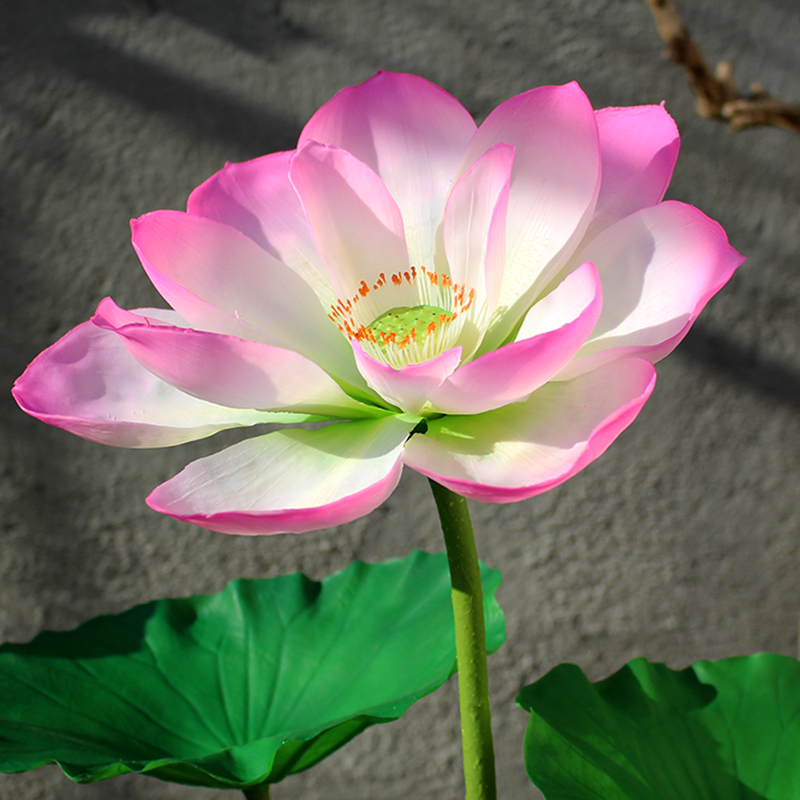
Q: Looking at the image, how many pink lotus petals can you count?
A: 14